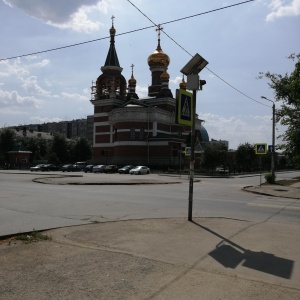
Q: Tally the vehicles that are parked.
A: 9